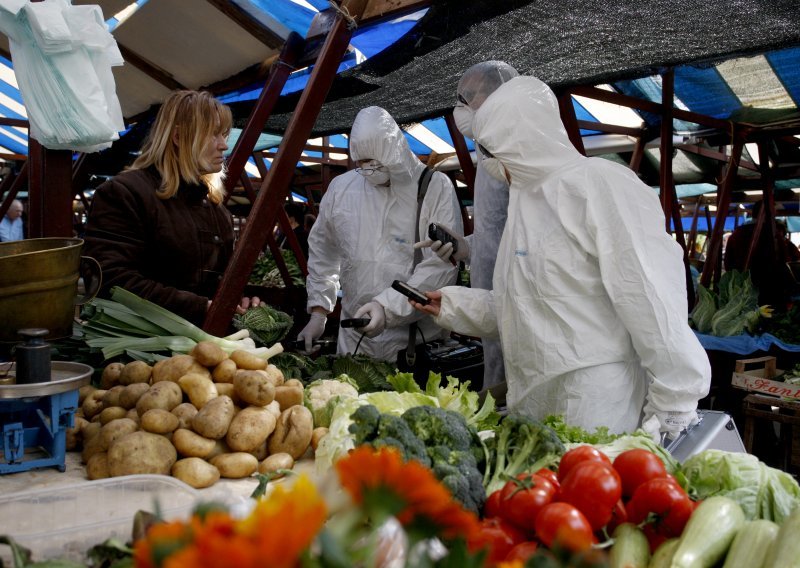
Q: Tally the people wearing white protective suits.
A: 3